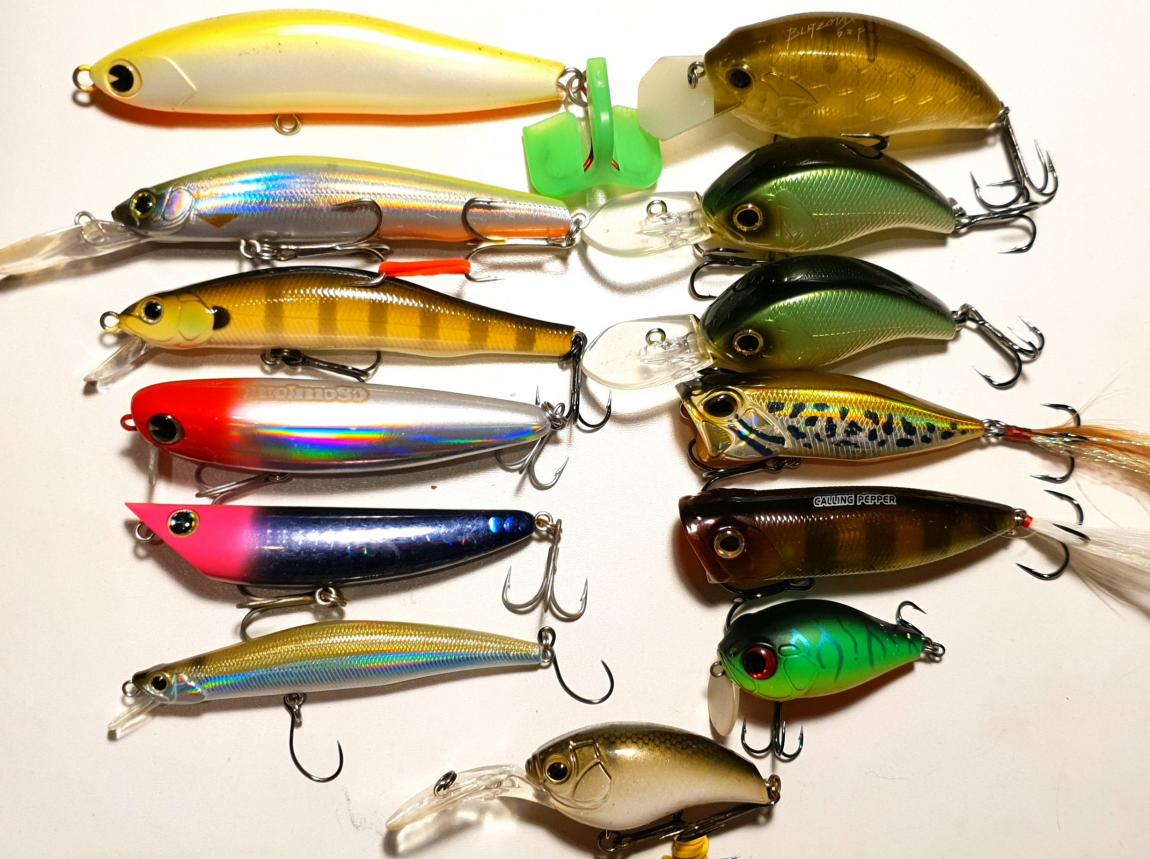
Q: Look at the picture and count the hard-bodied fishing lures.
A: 13